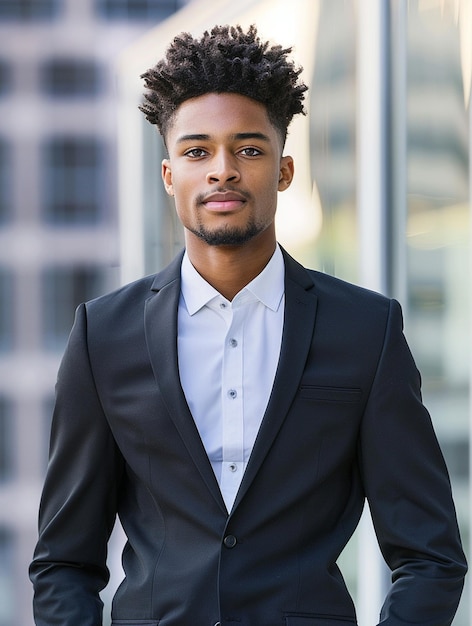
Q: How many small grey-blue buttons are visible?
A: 4